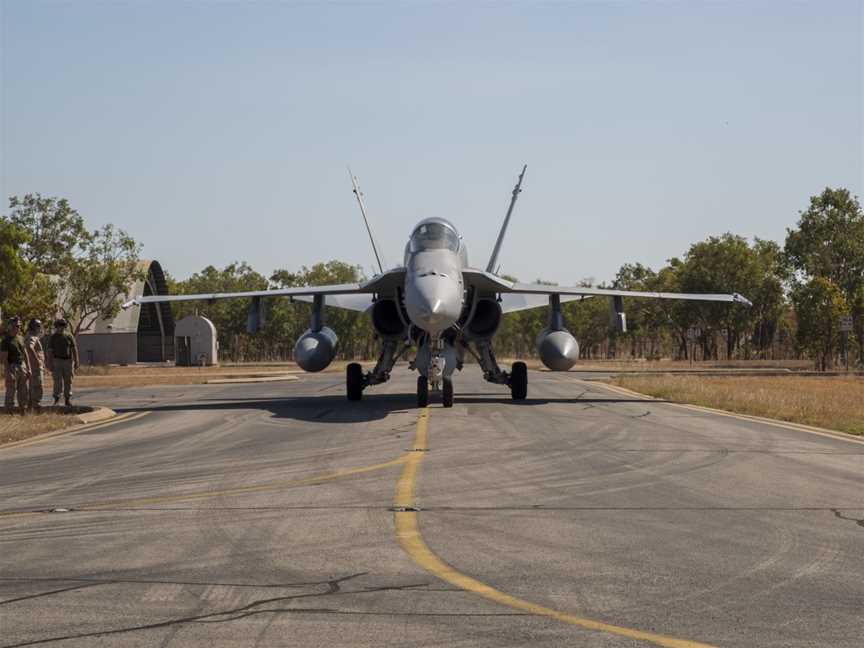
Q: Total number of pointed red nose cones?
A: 0